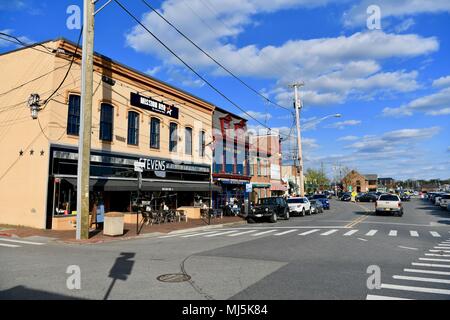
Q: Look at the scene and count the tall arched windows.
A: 7